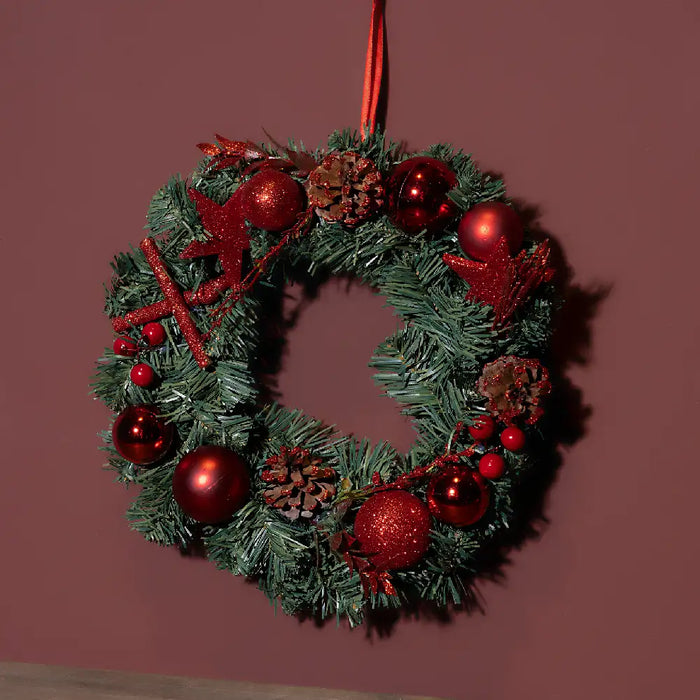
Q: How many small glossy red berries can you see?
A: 6